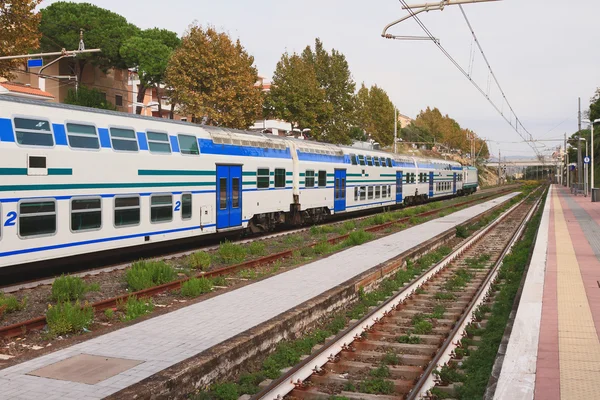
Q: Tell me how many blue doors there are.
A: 5